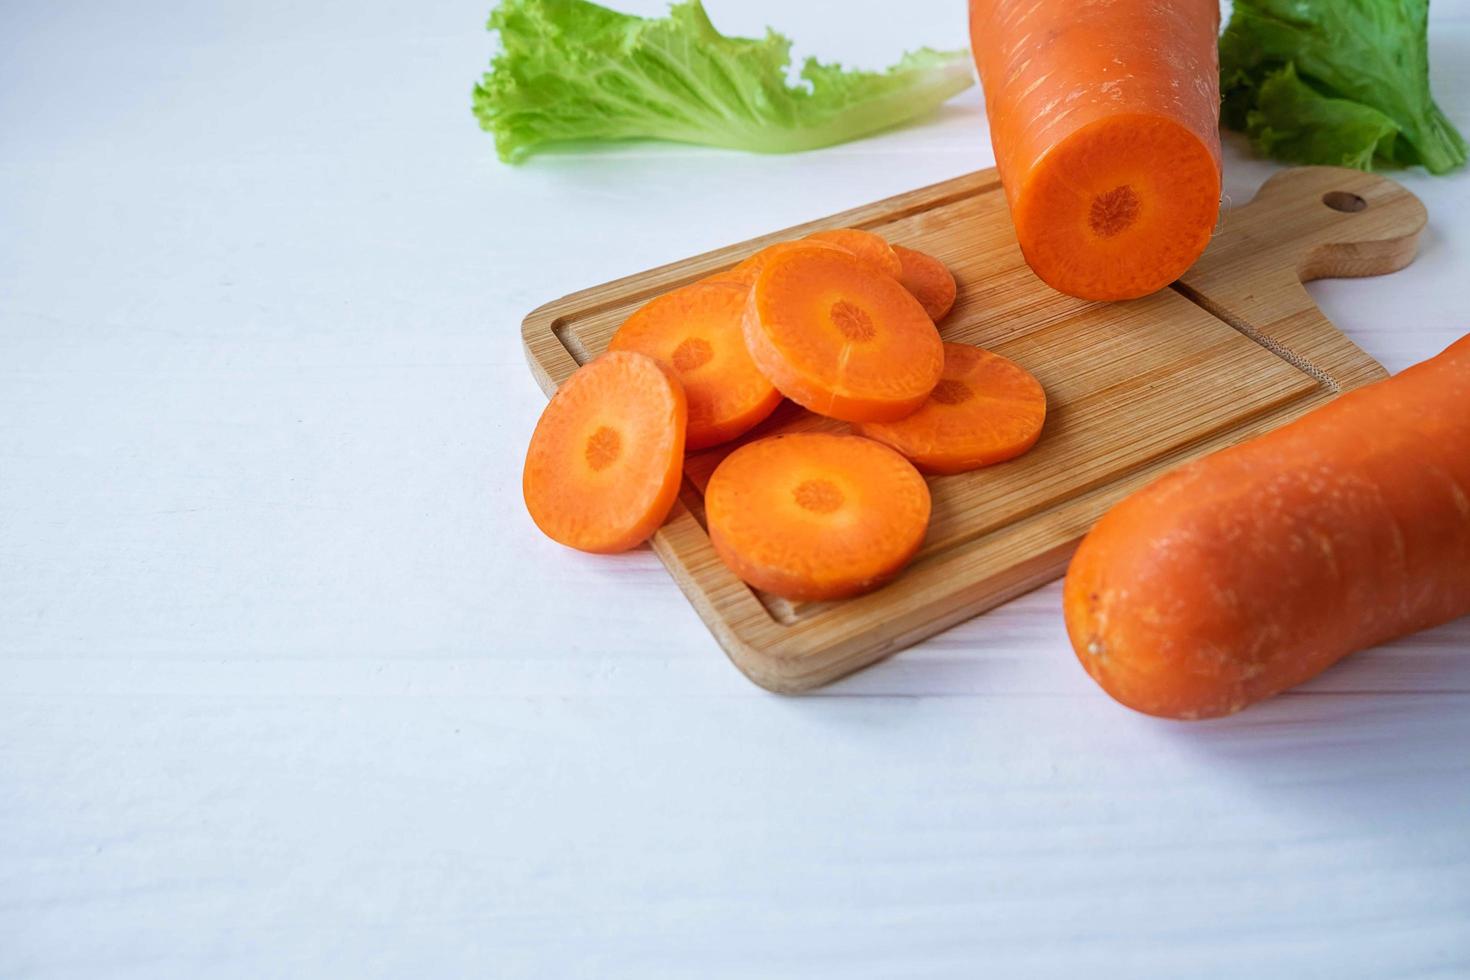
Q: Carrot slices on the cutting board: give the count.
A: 8